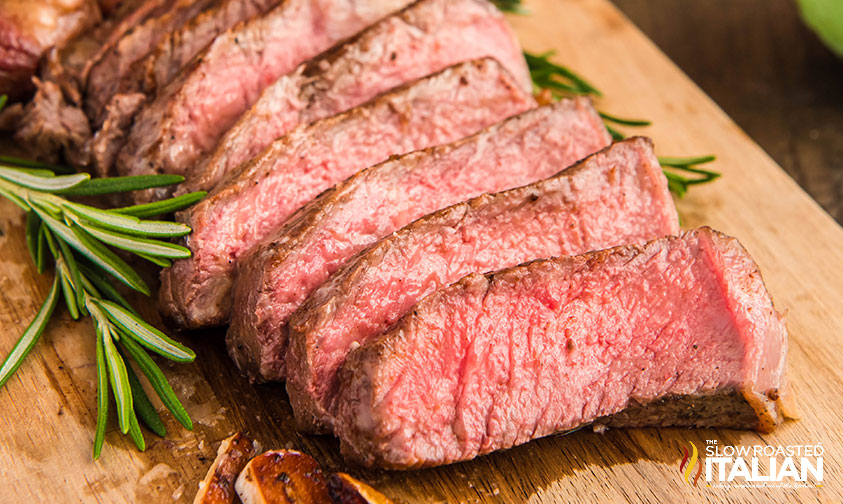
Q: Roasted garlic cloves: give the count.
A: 3